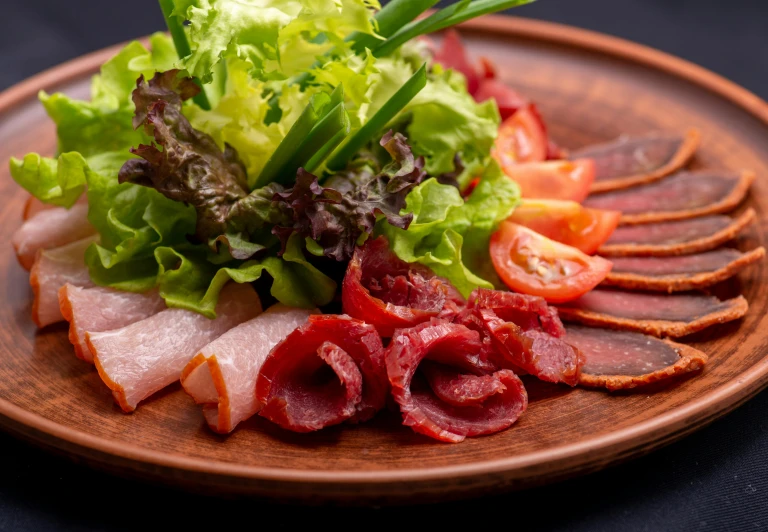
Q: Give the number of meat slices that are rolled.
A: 4